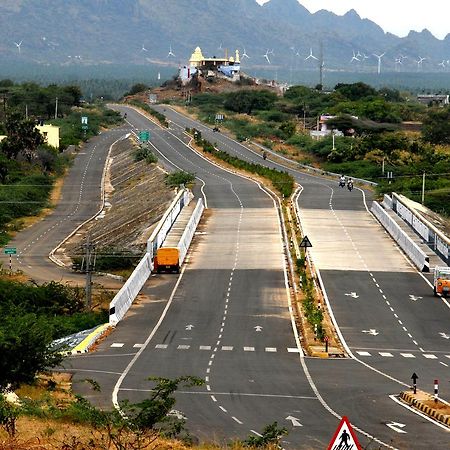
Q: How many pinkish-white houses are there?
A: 1